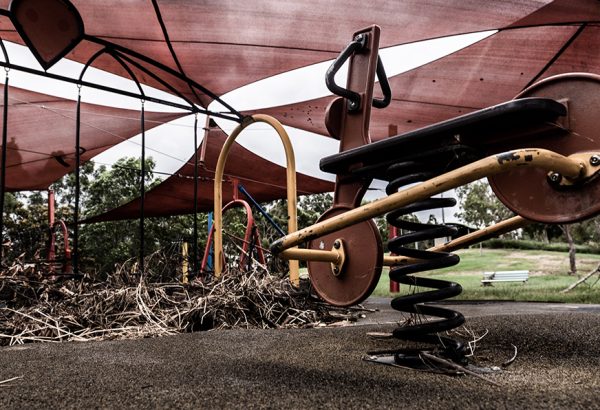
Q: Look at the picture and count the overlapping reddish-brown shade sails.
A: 4